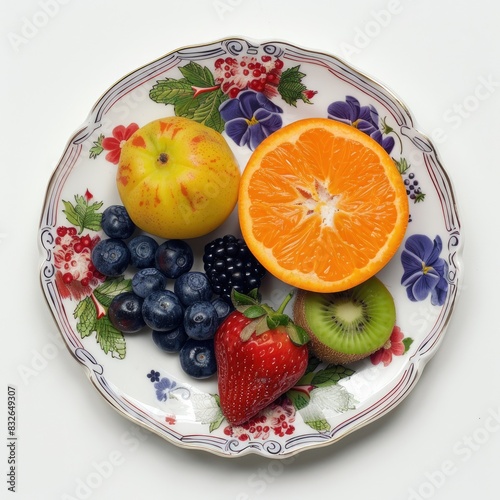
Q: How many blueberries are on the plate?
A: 12